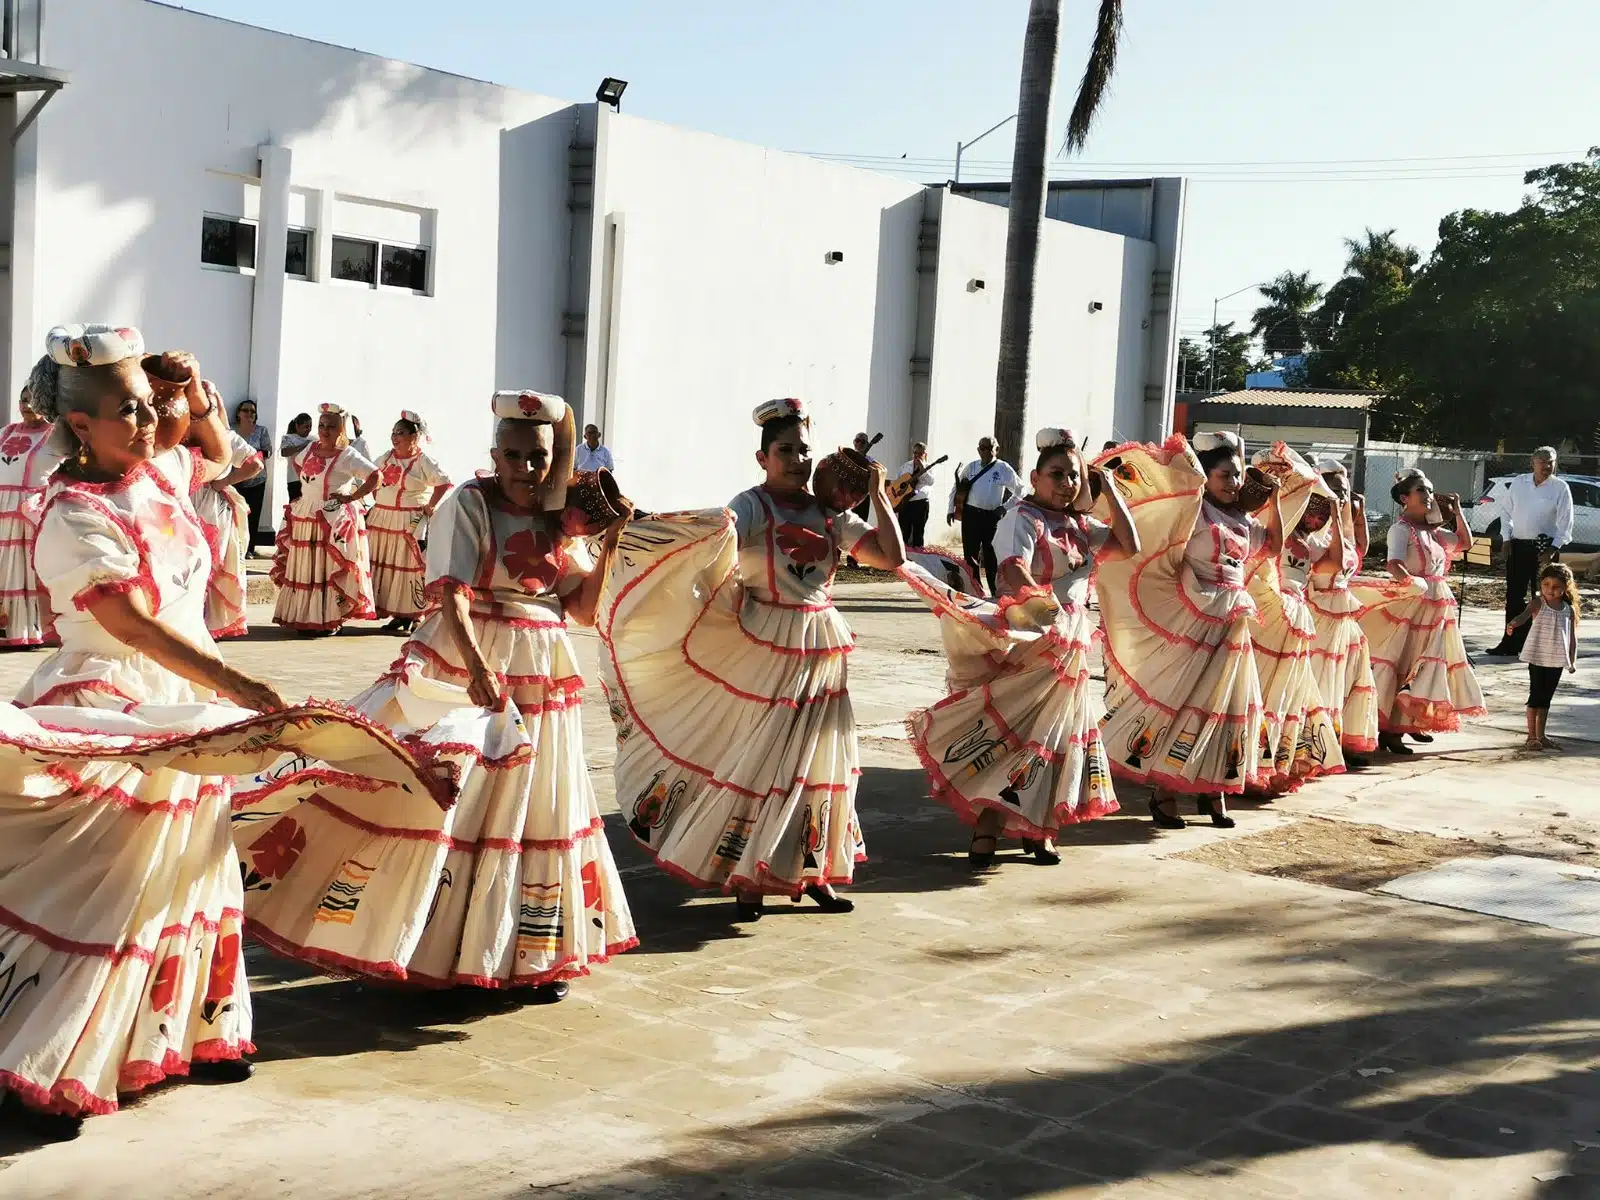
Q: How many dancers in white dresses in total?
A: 12